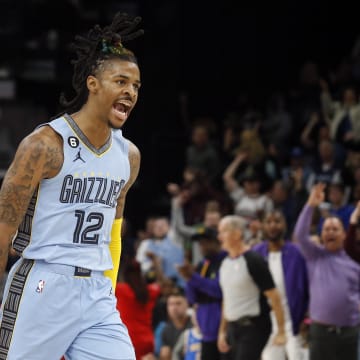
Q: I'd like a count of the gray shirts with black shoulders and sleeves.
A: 1